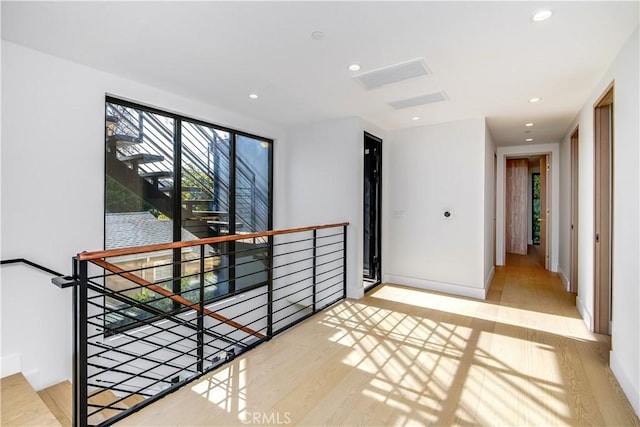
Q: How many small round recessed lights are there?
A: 7